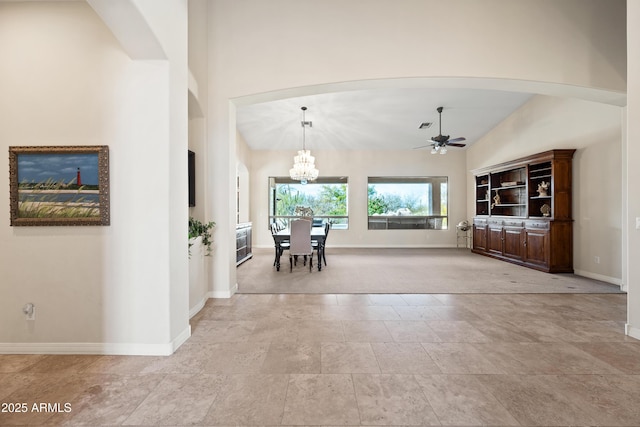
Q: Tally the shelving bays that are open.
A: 3